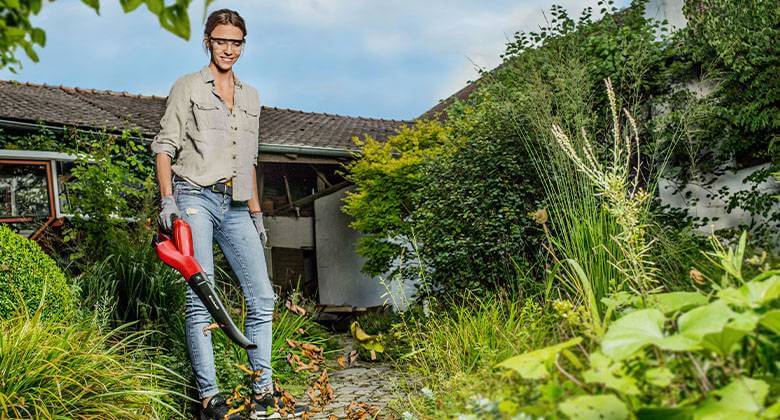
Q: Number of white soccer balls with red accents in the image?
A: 0